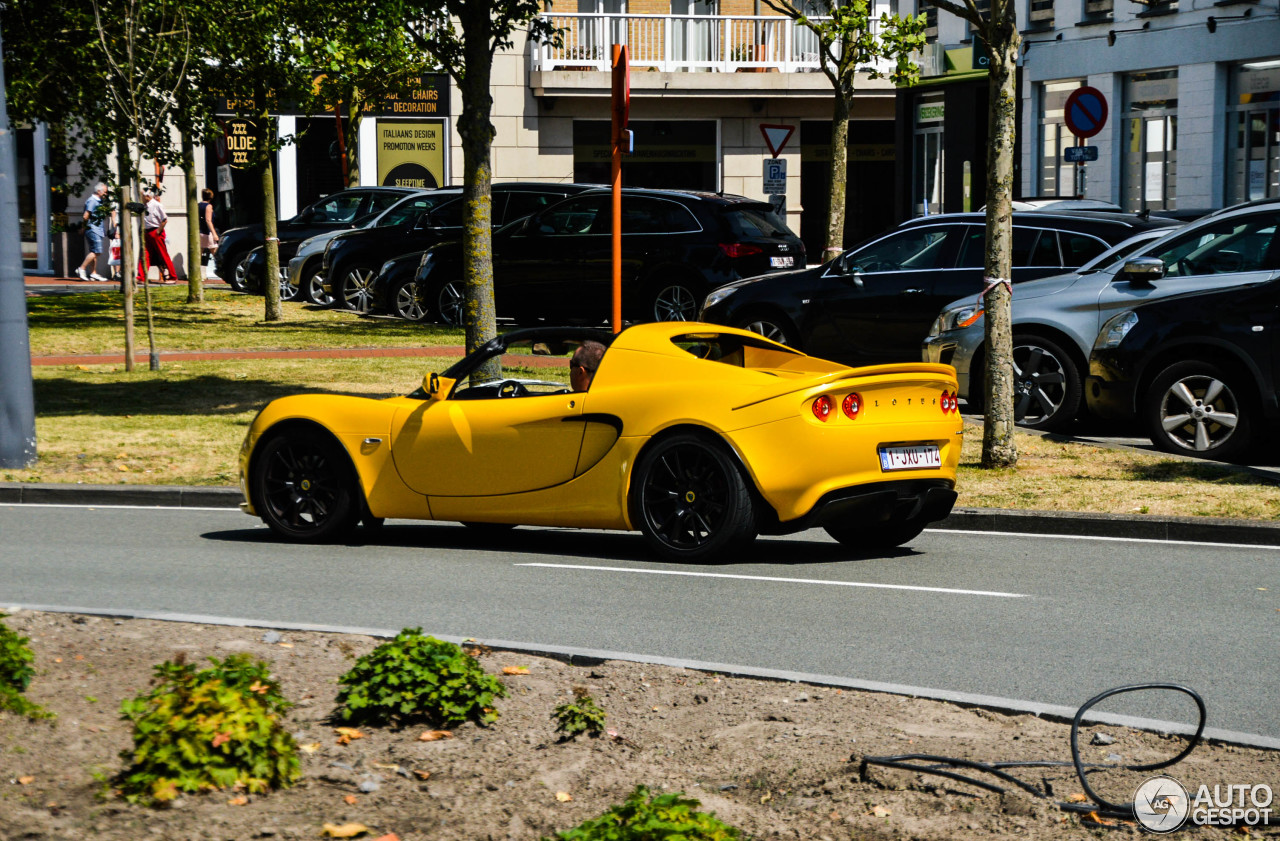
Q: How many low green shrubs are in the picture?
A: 5